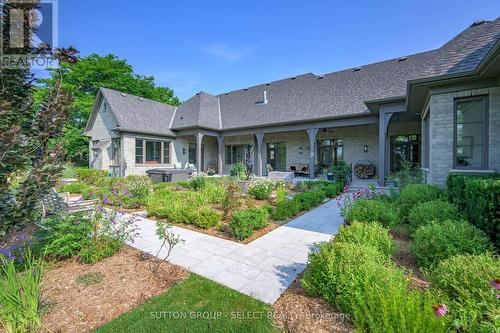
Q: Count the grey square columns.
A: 5